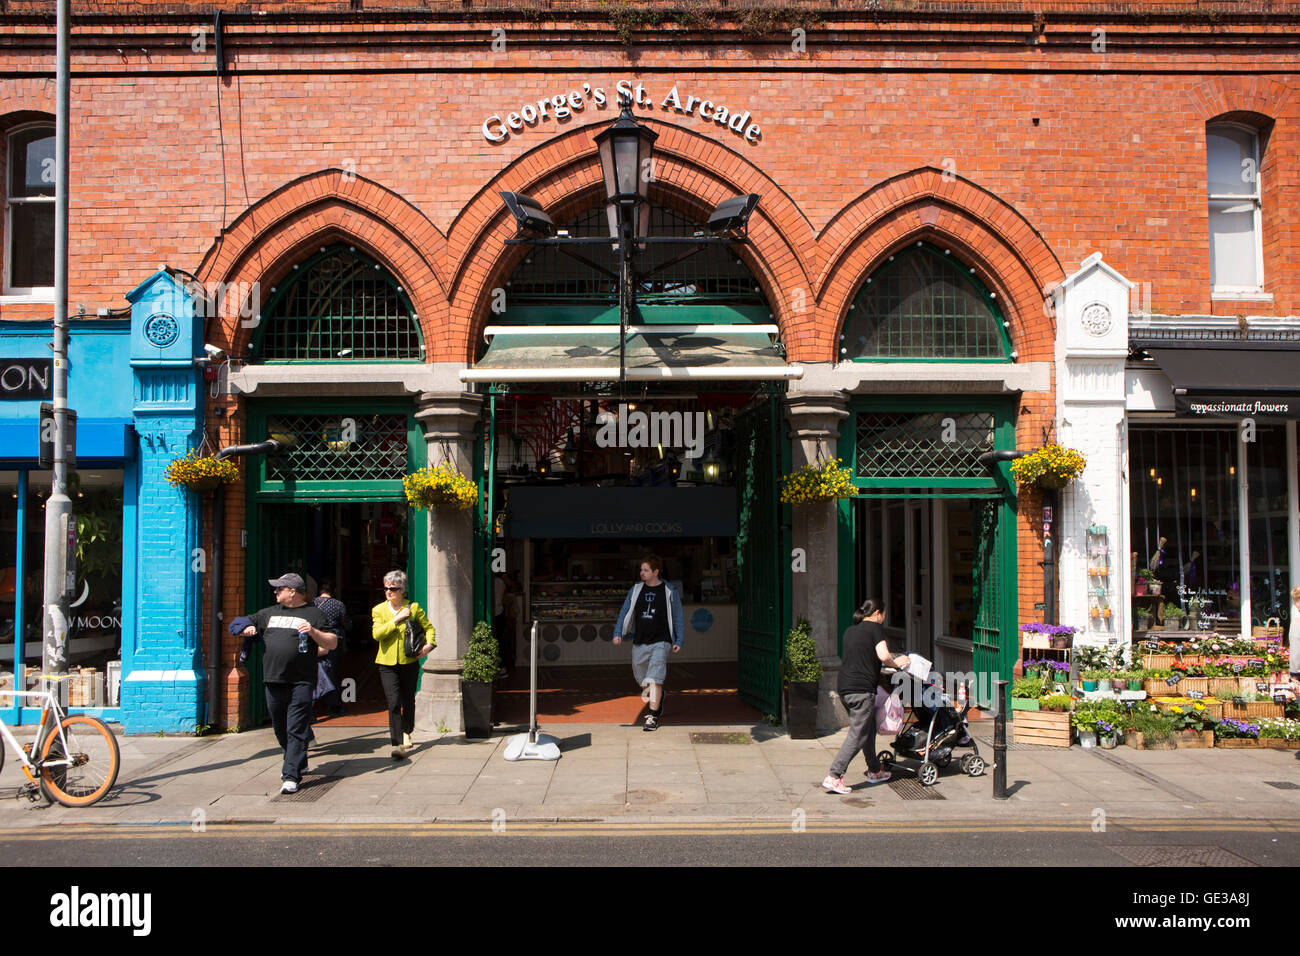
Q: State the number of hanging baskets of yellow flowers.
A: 4